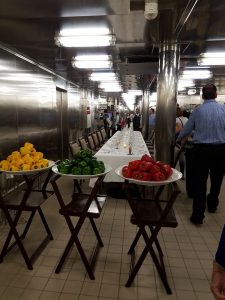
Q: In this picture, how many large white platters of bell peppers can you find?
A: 3